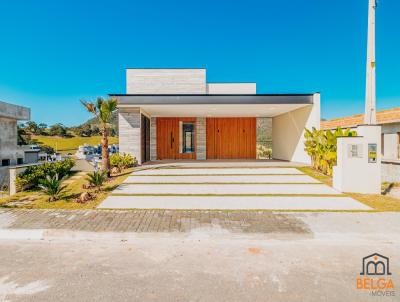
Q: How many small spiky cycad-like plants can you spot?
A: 2